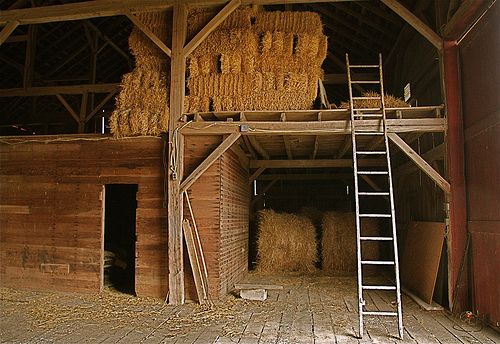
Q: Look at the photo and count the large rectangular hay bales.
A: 2